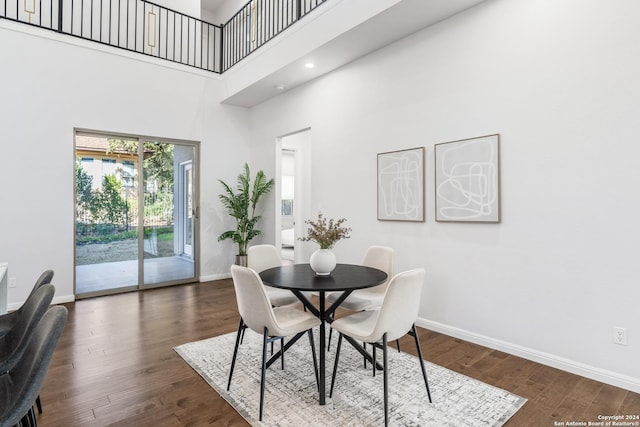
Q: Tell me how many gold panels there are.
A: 3